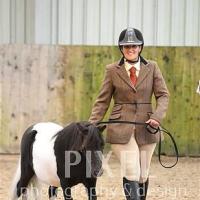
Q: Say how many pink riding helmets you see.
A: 0